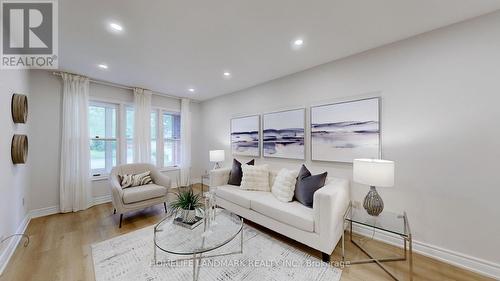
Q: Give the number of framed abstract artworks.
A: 3